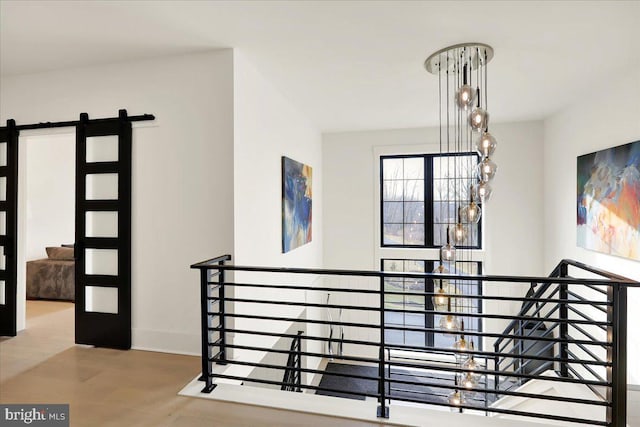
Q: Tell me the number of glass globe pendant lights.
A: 15